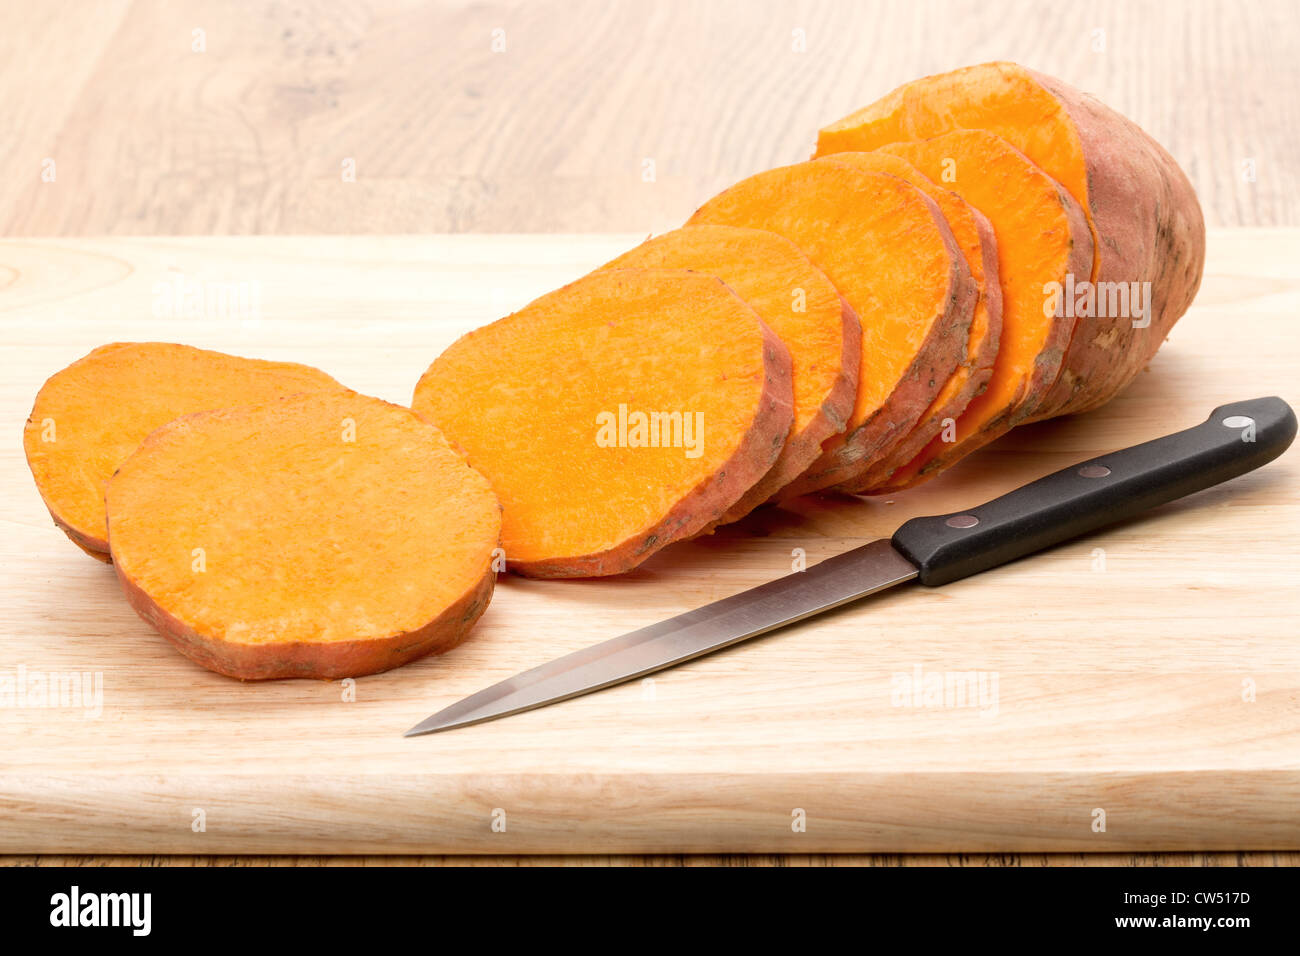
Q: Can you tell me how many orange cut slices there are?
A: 7